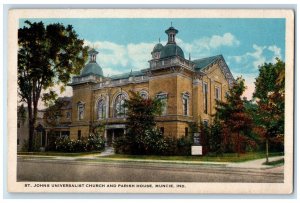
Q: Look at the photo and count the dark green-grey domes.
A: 3